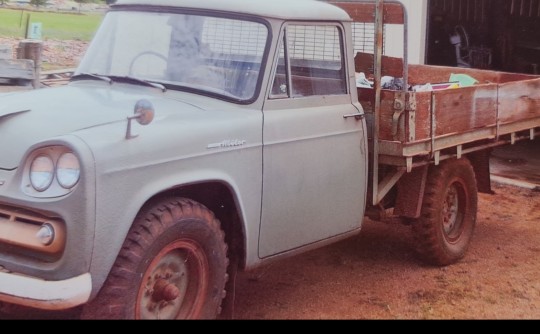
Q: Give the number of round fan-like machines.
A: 1